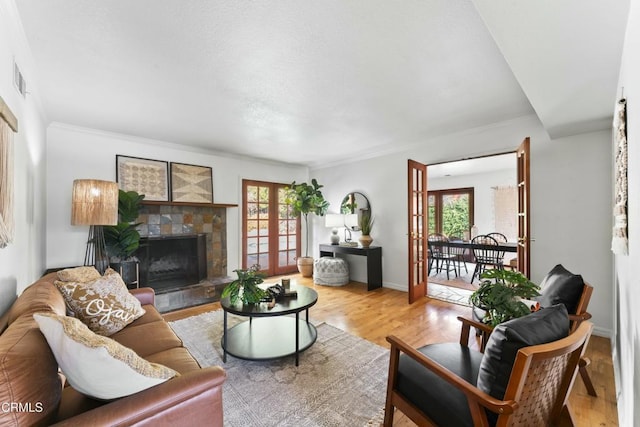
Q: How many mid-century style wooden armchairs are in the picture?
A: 2